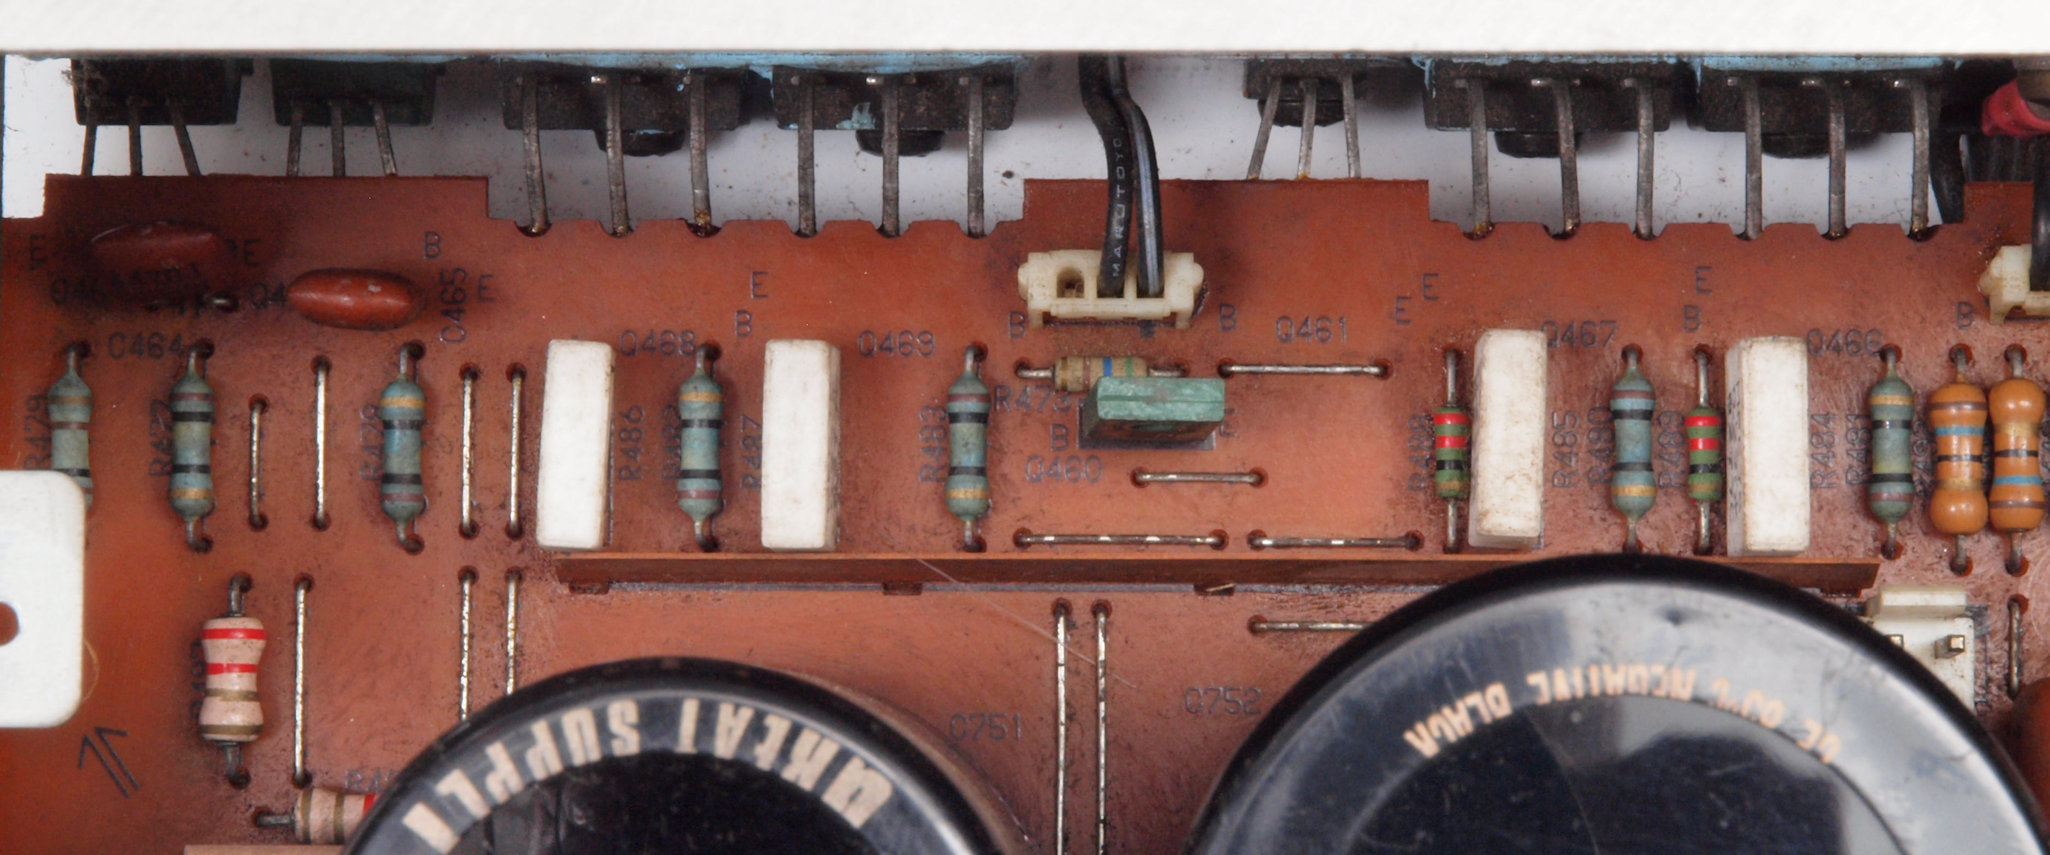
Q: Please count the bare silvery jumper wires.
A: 15